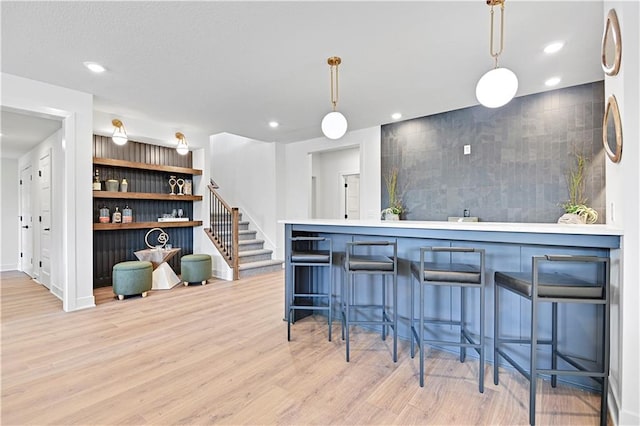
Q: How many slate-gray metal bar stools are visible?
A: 4